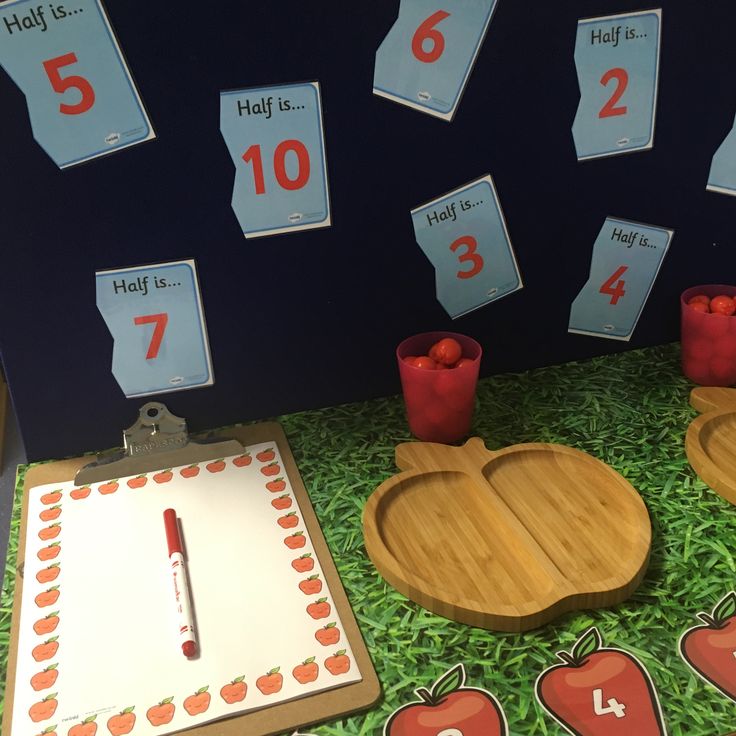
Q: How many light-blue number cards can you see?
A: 8